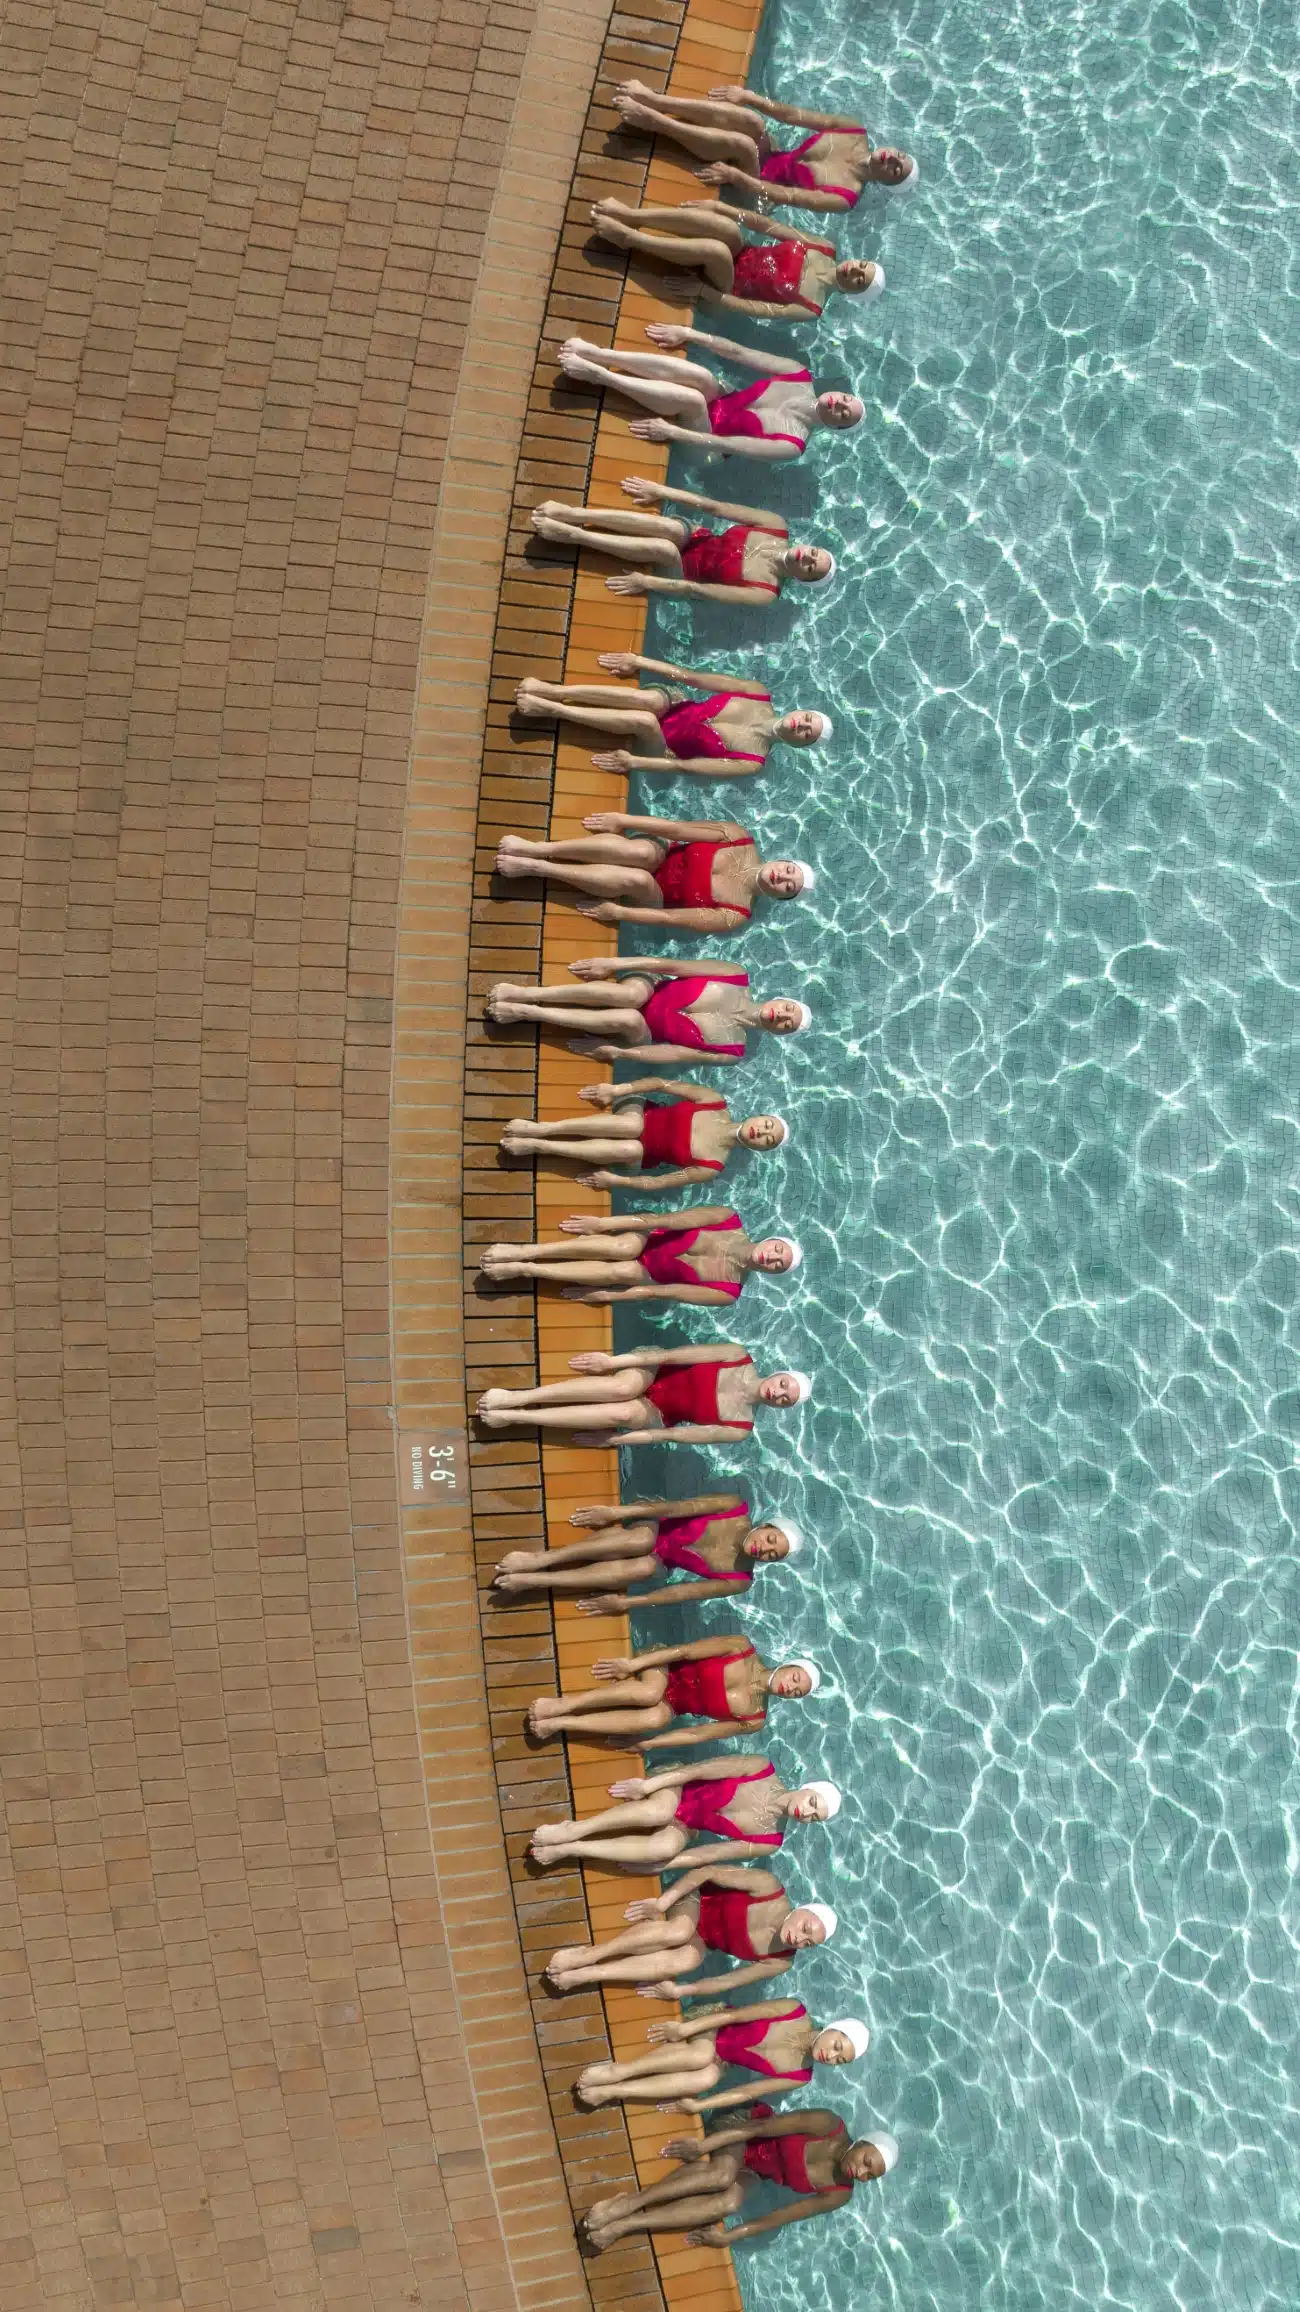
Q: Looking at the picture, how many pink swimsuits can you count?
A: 8